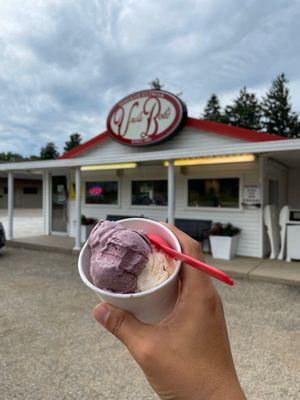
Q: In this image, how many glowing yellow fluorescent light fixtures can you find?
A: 2